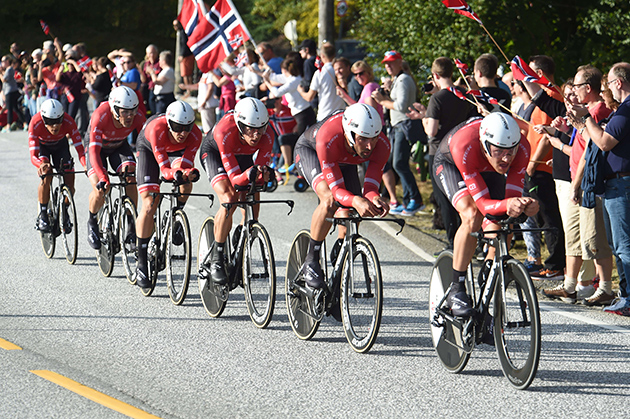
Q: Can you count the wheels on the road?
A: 12